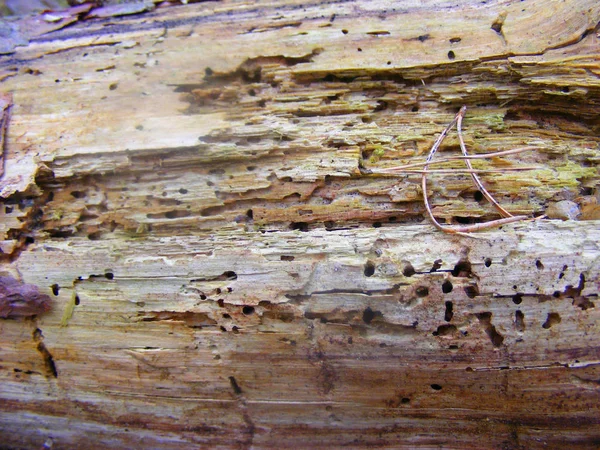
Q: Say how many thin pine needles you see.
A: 4